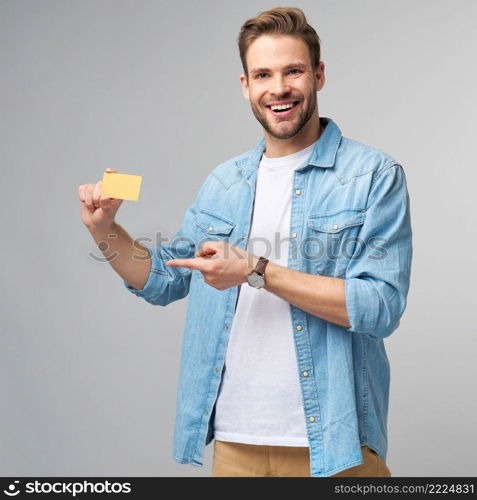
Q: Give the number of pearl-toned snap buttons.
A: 7